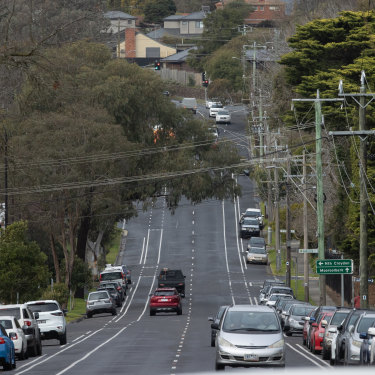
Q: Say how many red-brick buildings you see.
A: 1